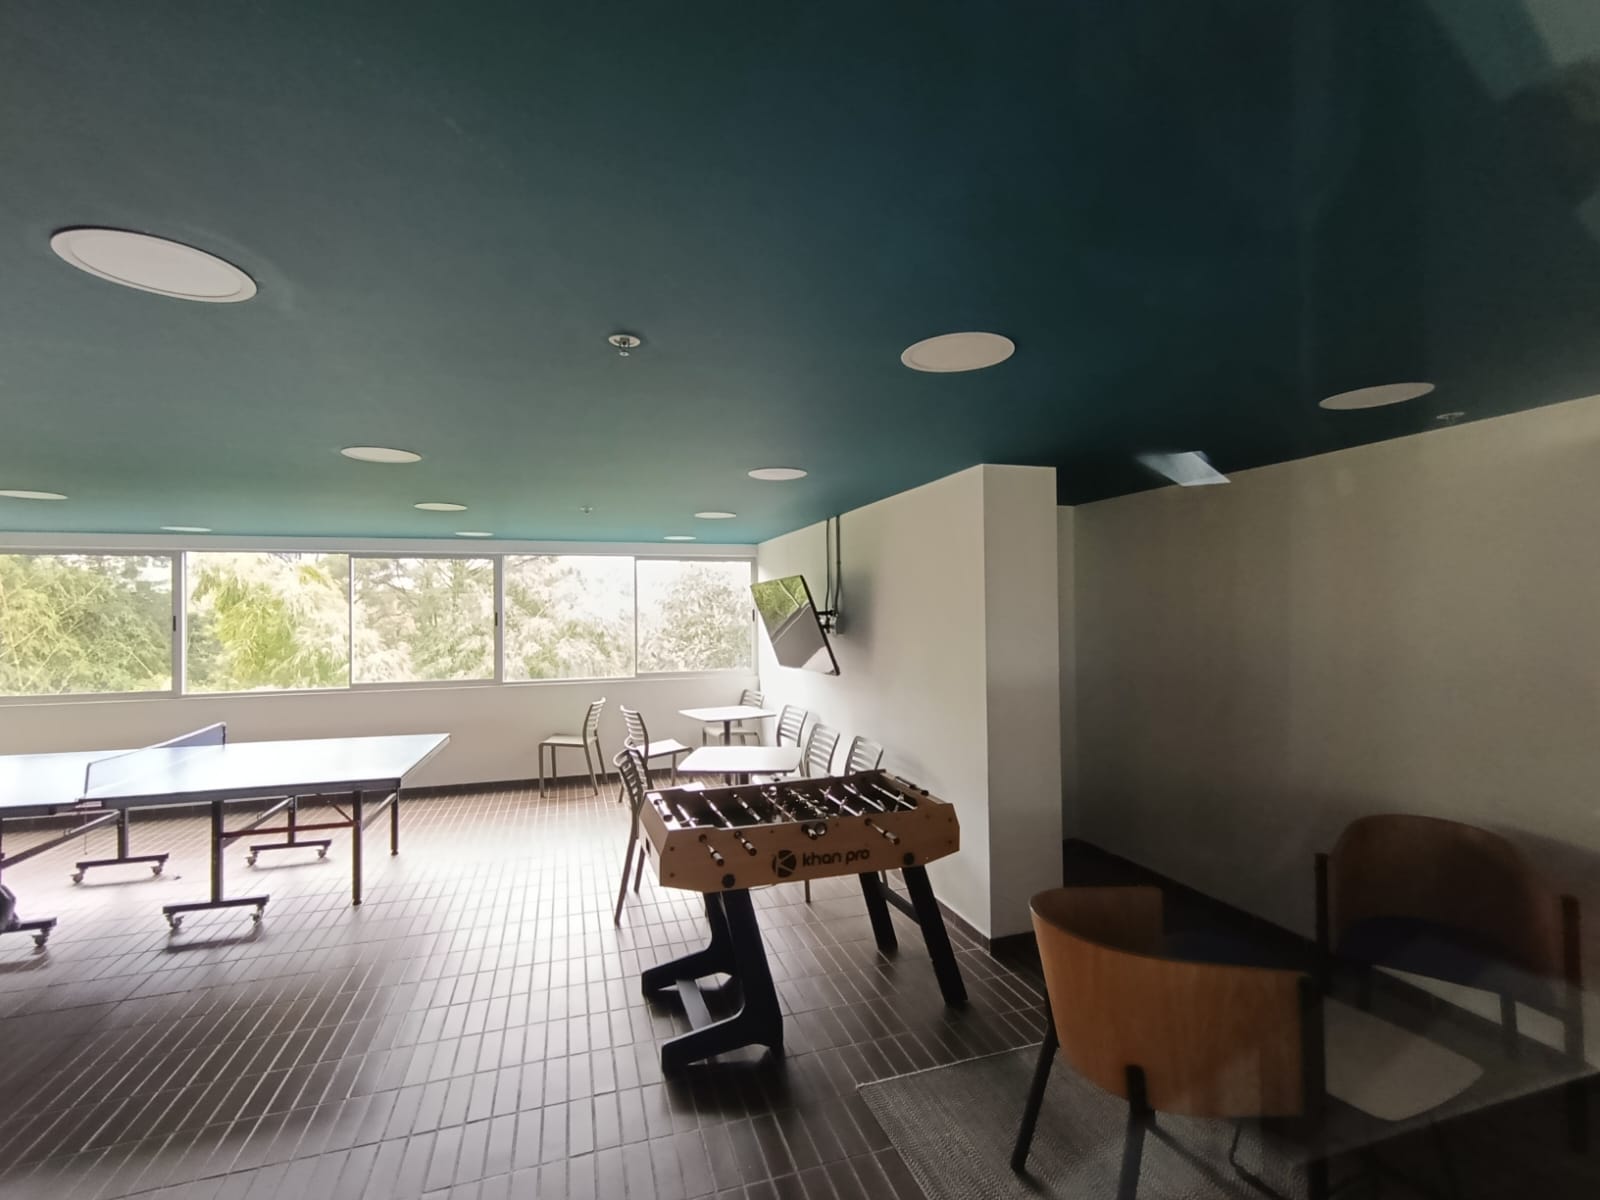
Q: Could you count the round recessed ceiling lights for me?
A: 11